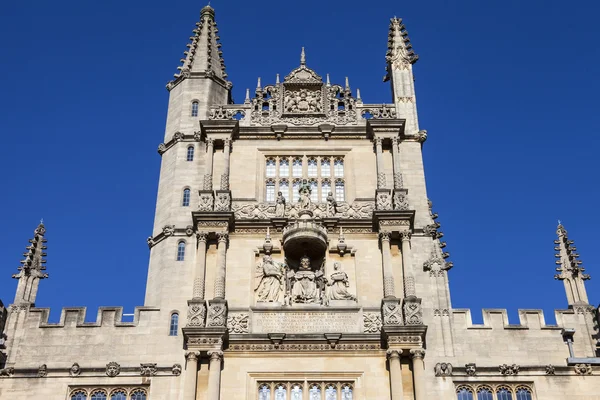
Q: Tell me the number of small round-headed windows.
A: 5